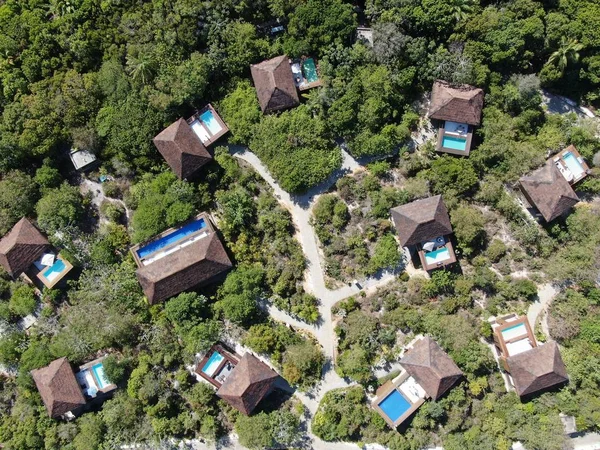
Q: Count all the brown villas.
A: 11